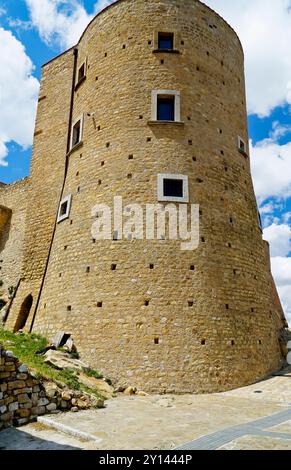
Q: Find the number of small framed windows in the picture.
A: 7